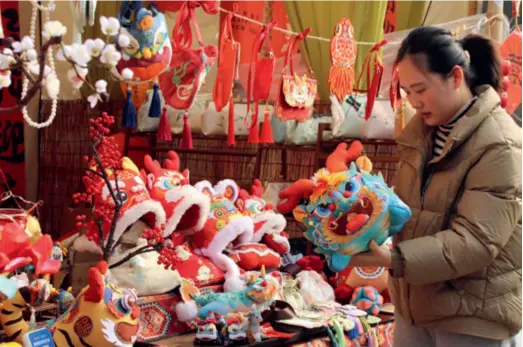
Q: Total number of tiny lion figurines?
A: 2